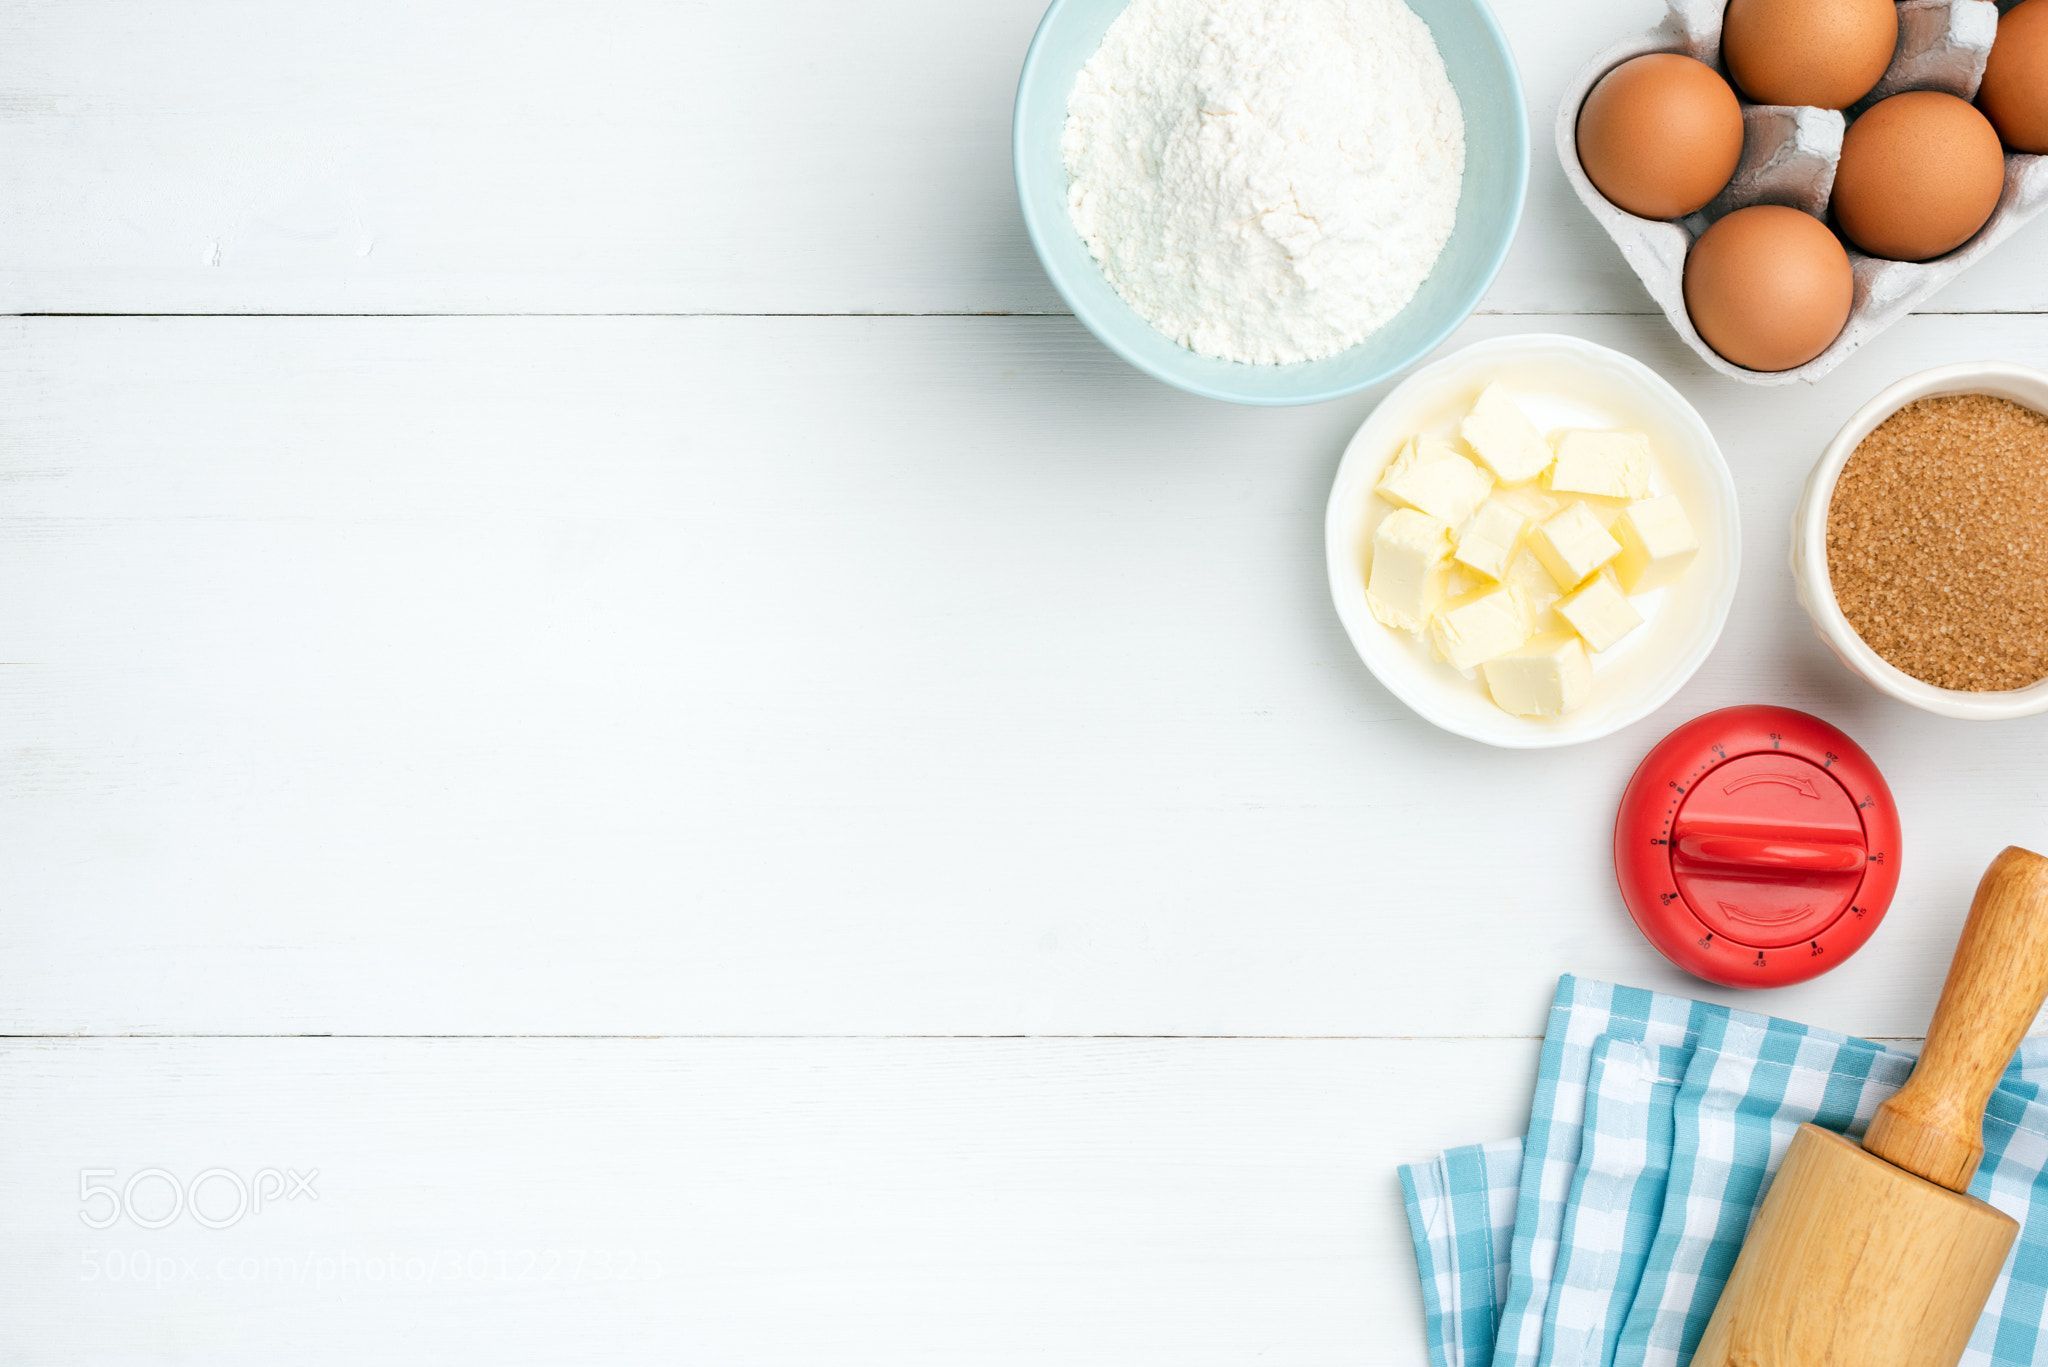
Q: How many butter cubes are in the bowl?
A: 10